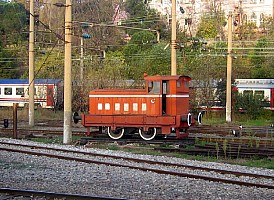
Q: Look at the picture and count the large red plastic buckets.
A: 0